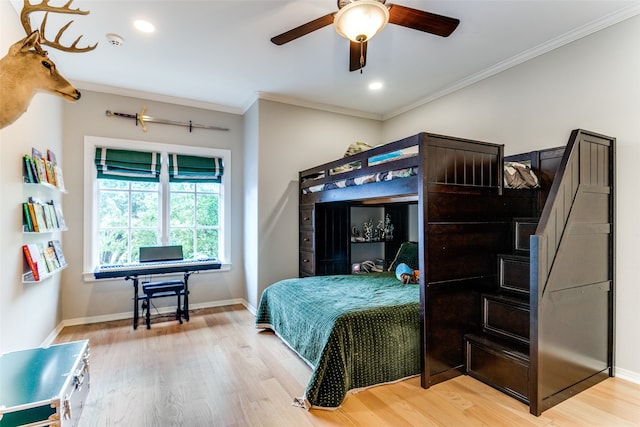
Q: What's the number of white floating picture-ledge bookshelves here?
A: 3